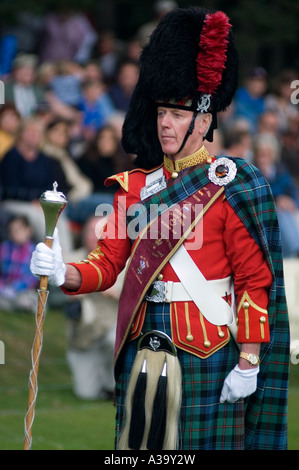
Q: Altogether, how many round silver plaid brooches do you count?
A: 1